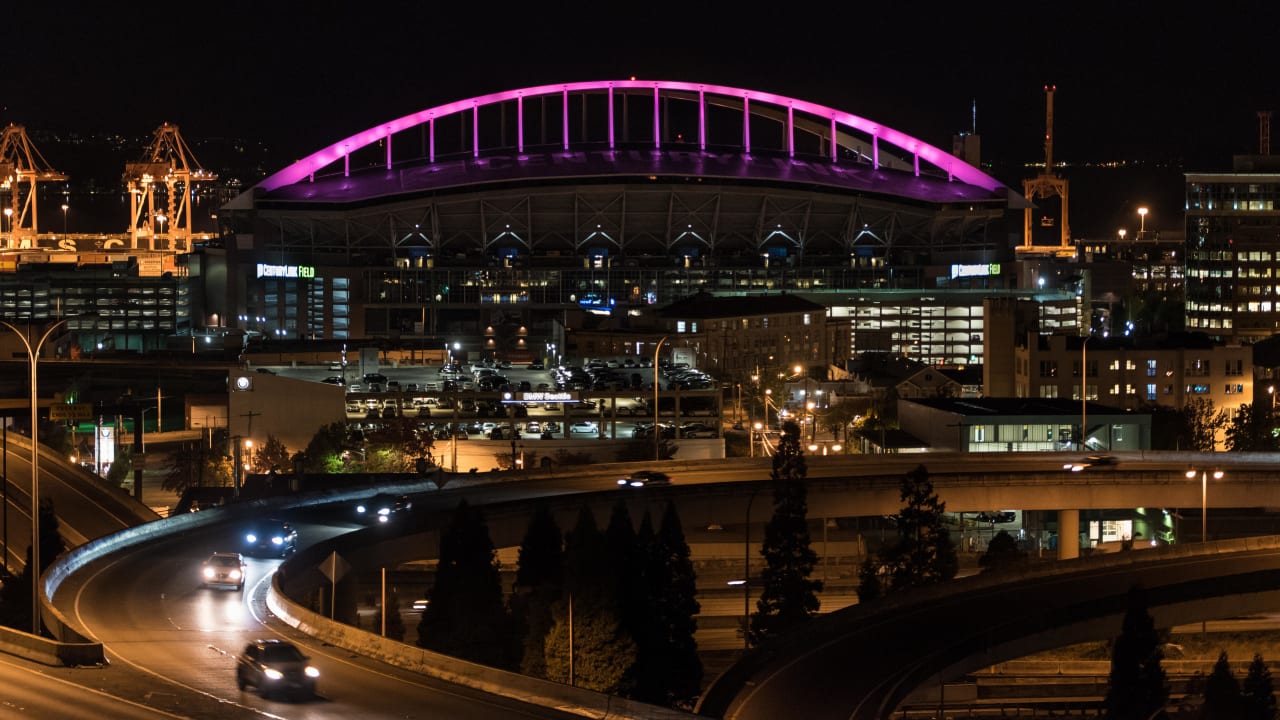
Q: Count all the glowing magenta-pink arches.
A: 1